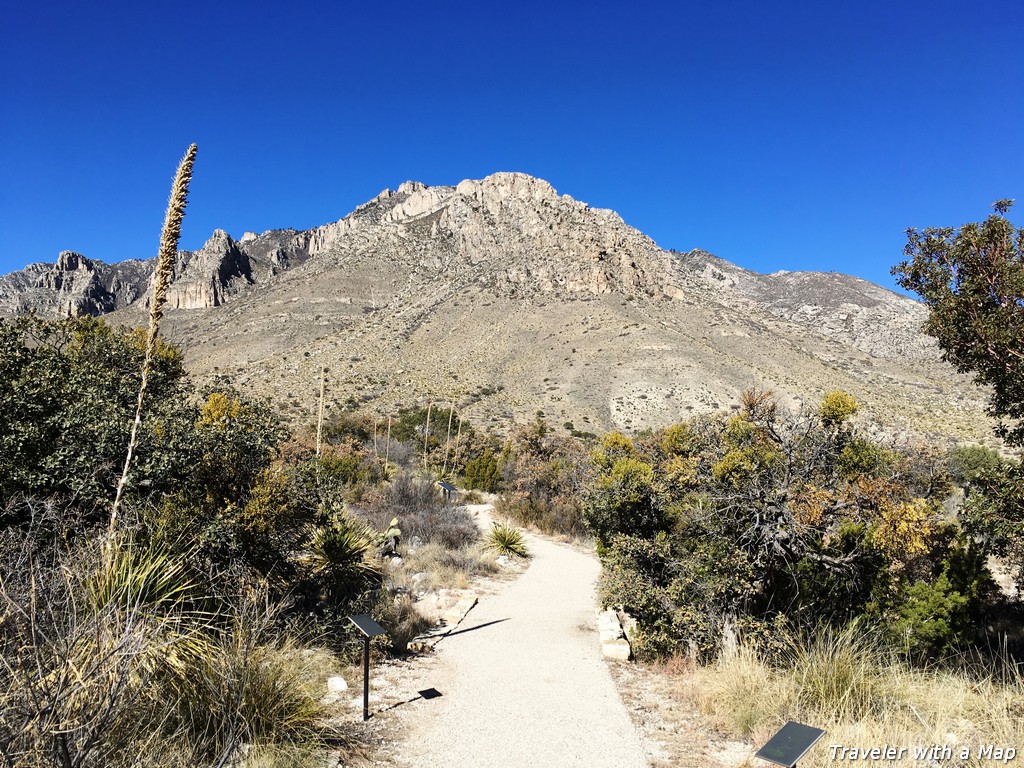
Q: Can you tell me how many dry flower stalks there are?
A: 7